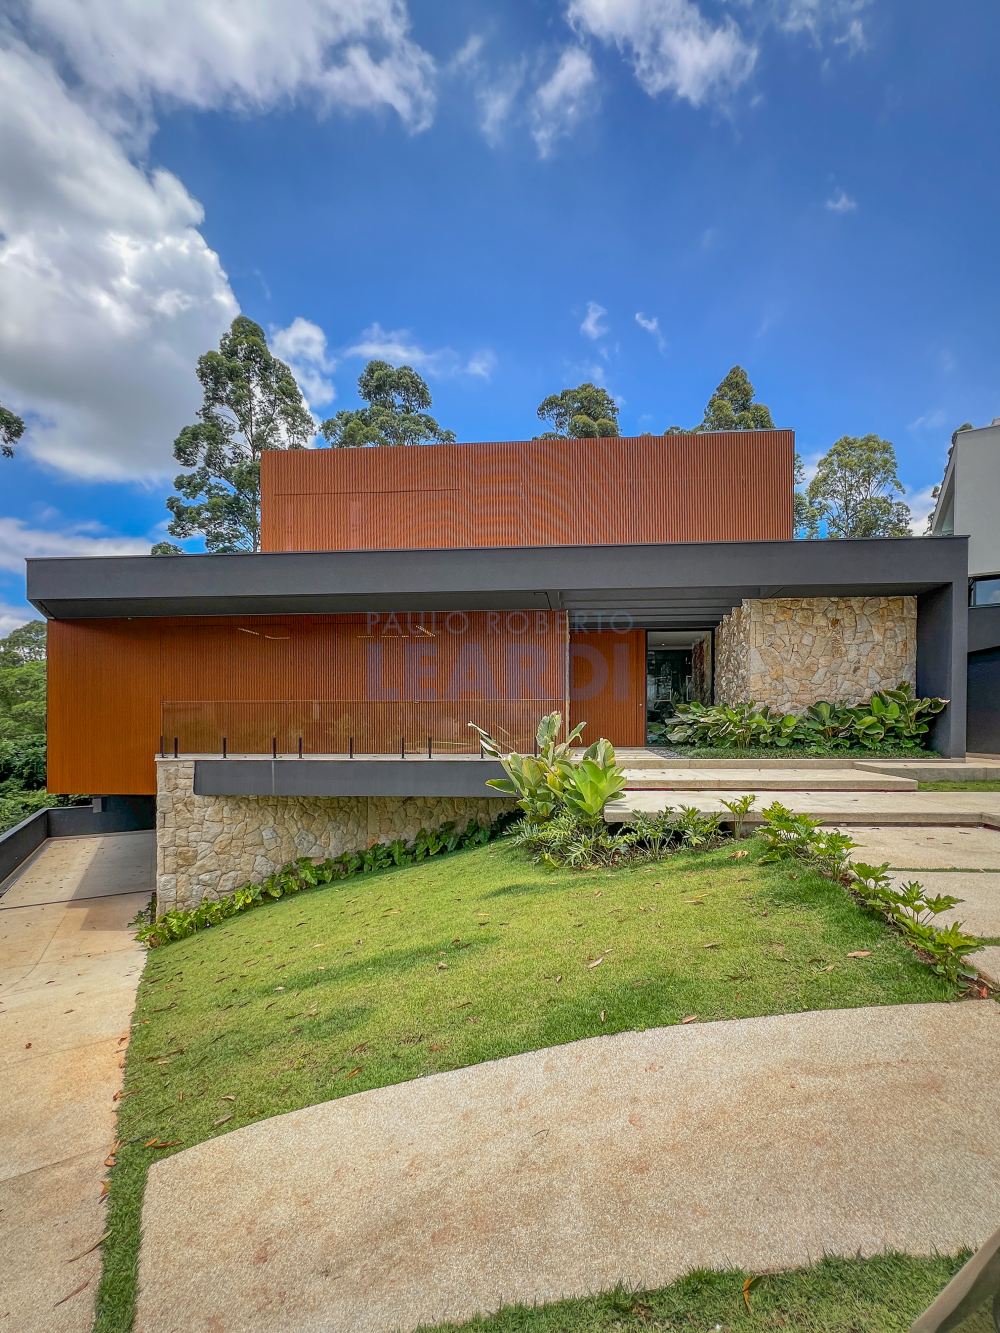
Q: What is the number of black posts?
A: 10